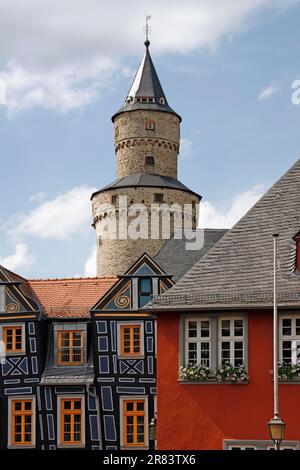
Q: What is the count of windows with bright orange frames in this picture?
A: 6